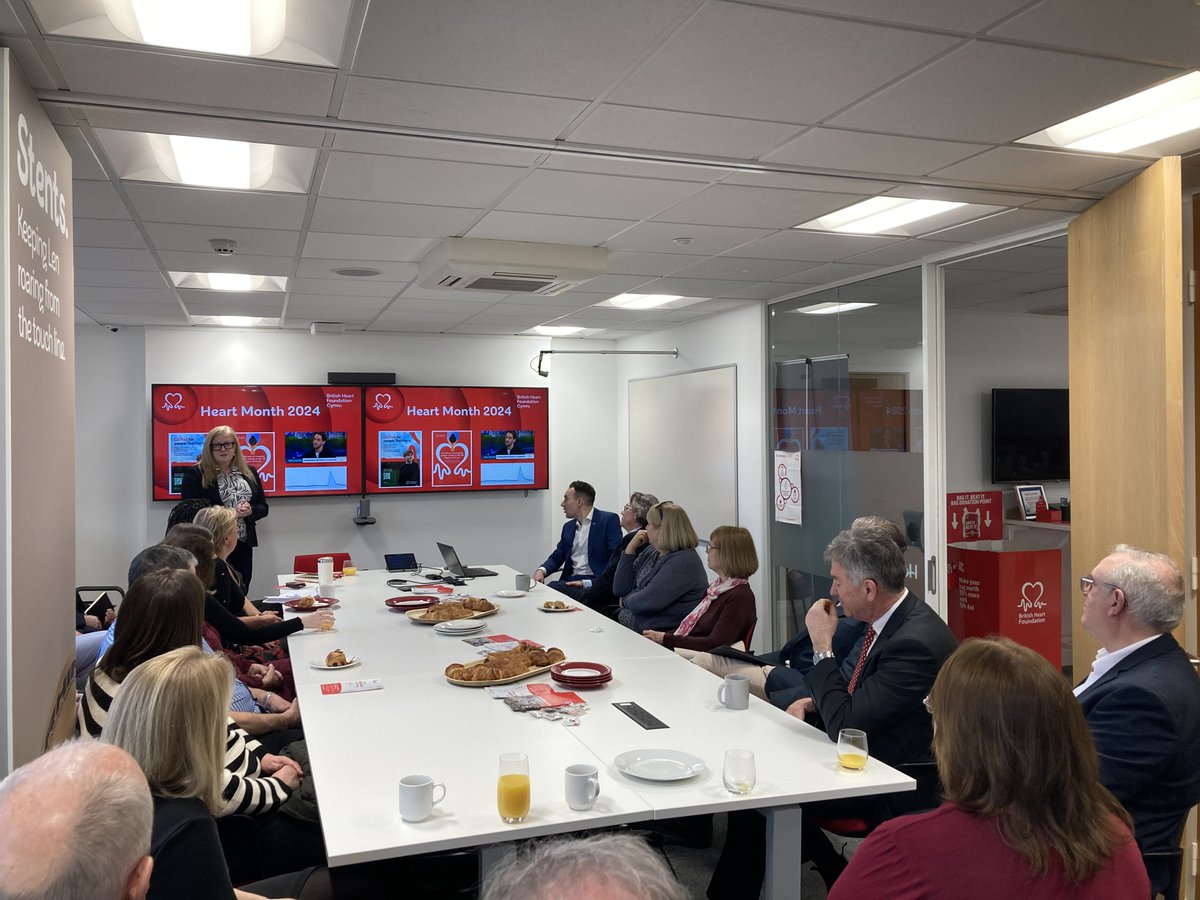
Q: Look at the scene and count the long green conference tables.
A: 0